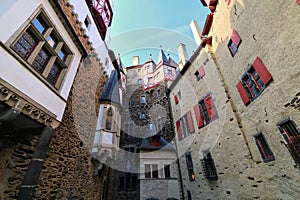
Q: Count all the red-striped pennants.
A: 0